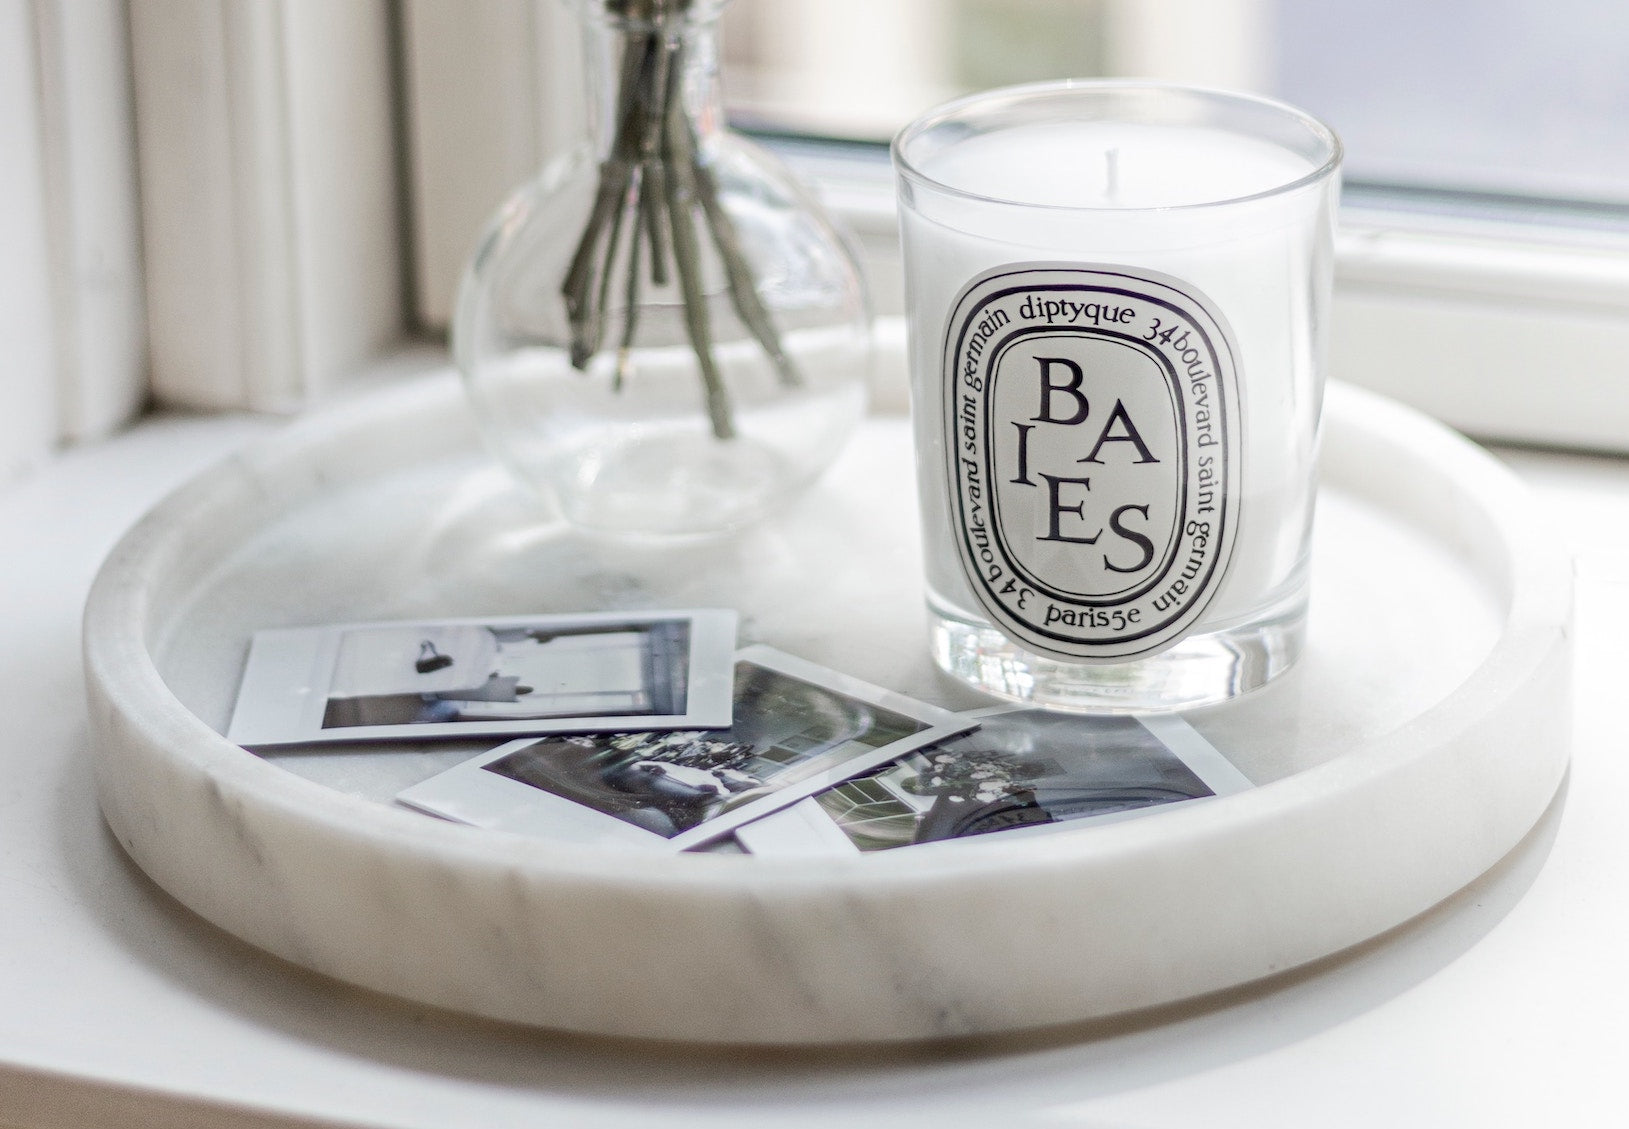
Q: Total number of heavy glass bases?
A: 1